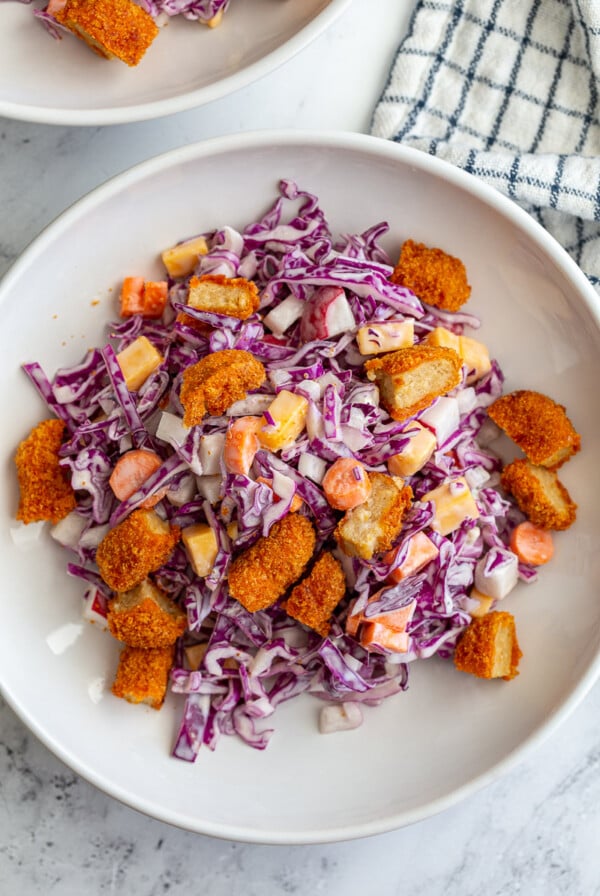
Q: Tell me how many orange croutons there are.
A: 15